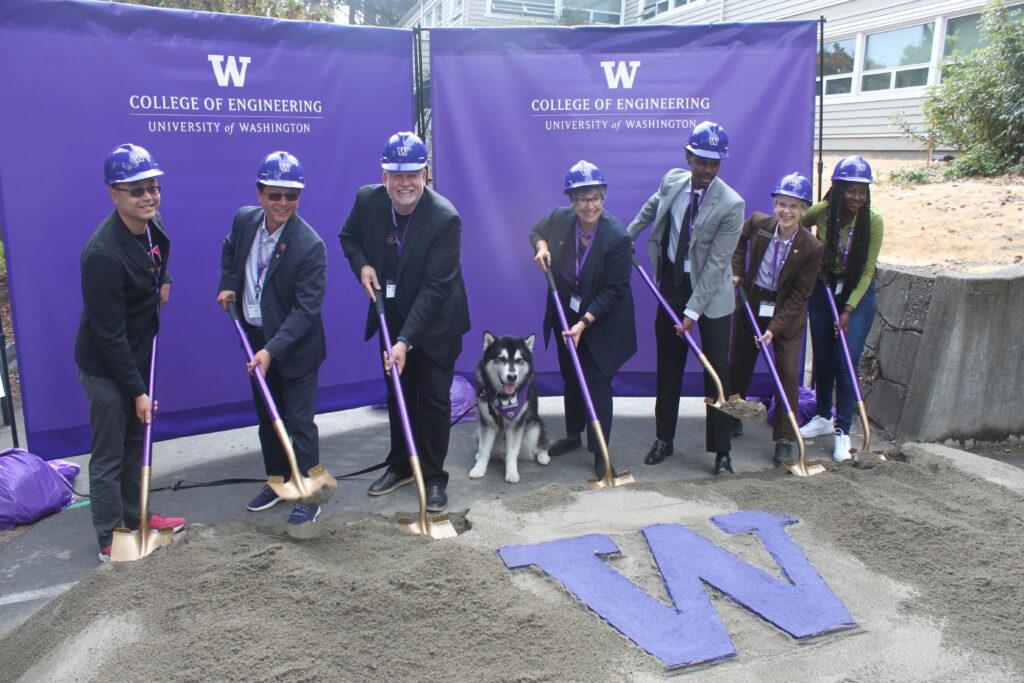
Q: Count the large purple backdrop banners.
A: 2